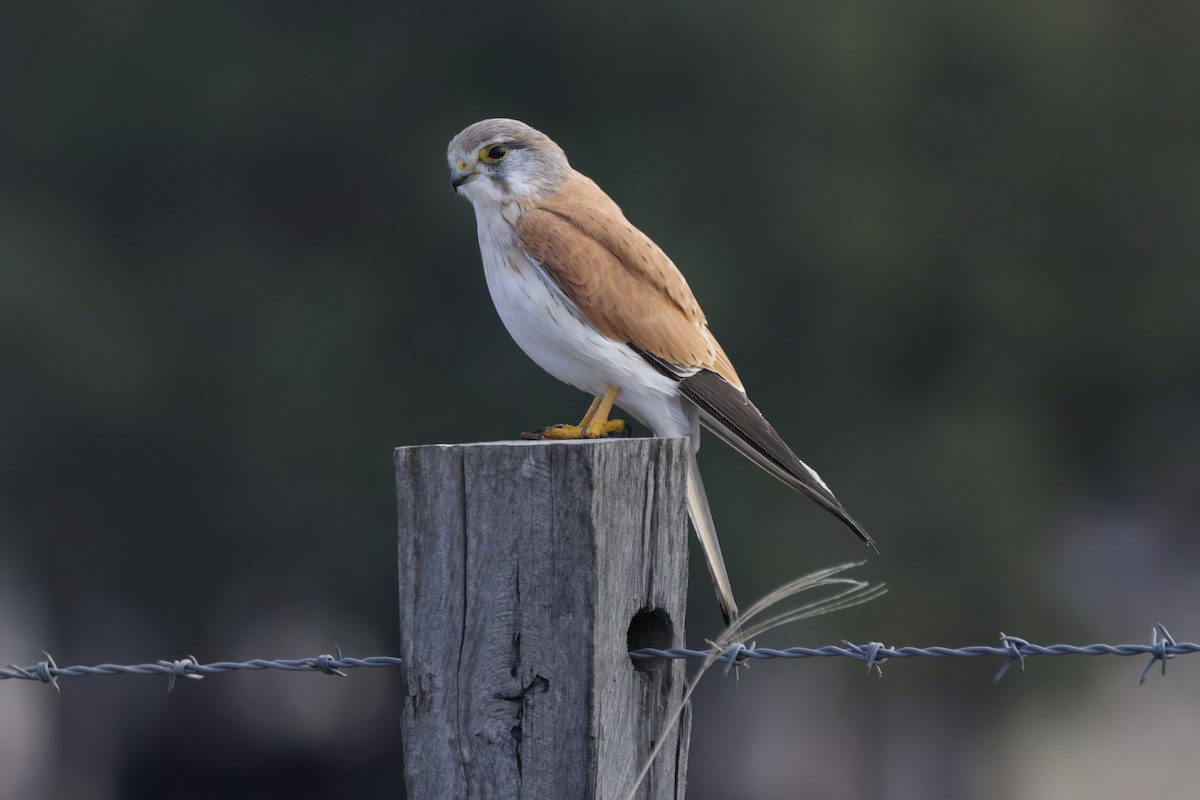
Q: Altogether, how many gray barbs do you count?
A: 7